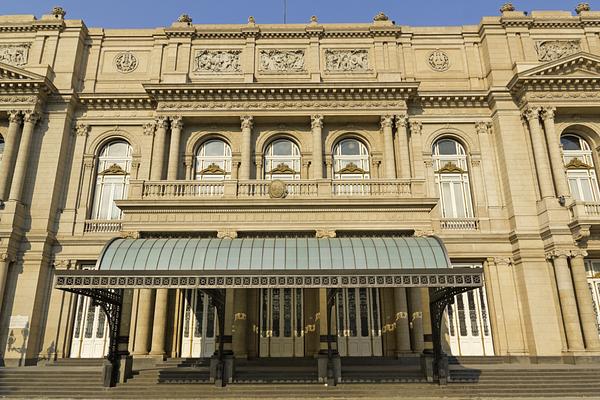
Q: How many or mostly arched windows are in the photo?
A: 6